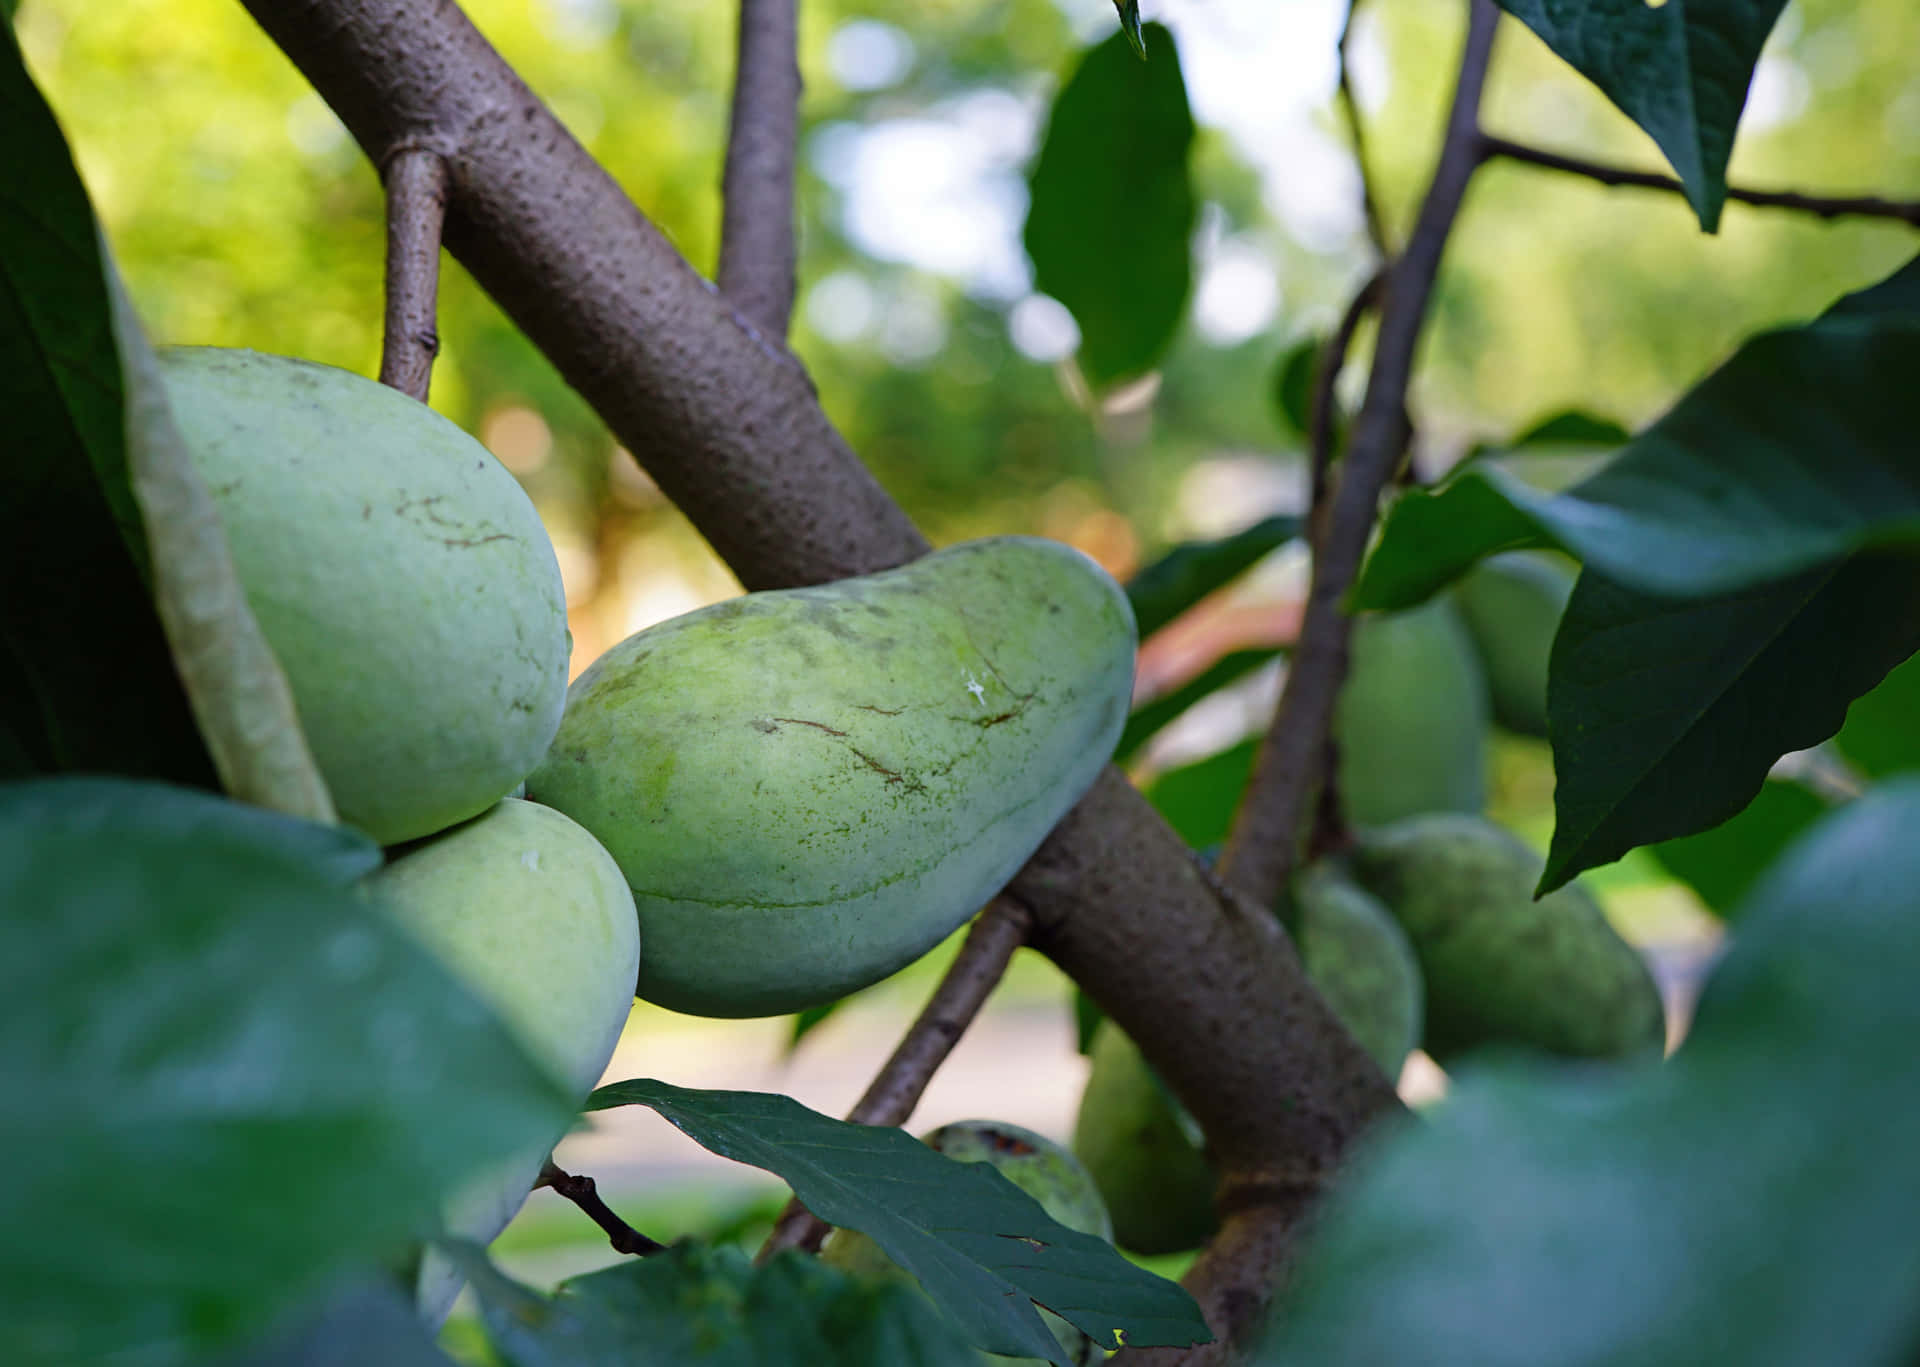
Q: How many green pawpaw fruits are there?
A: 9